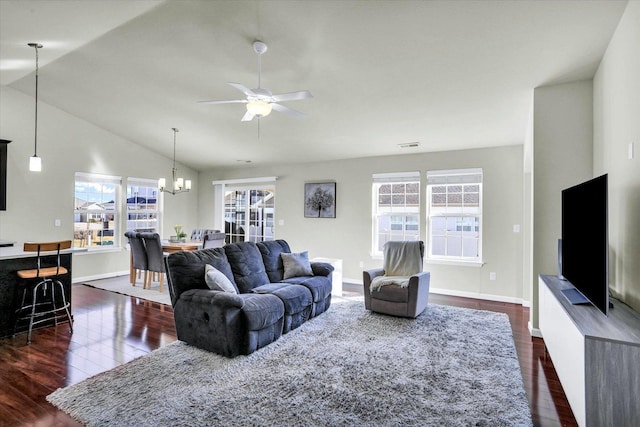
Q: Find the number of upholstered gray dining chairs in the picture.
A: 6